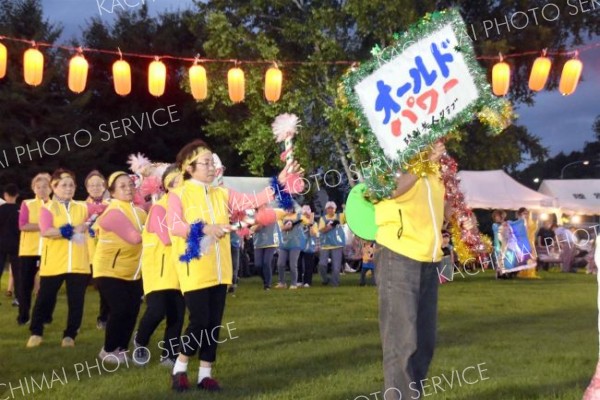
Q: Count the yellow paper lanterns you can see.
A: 11